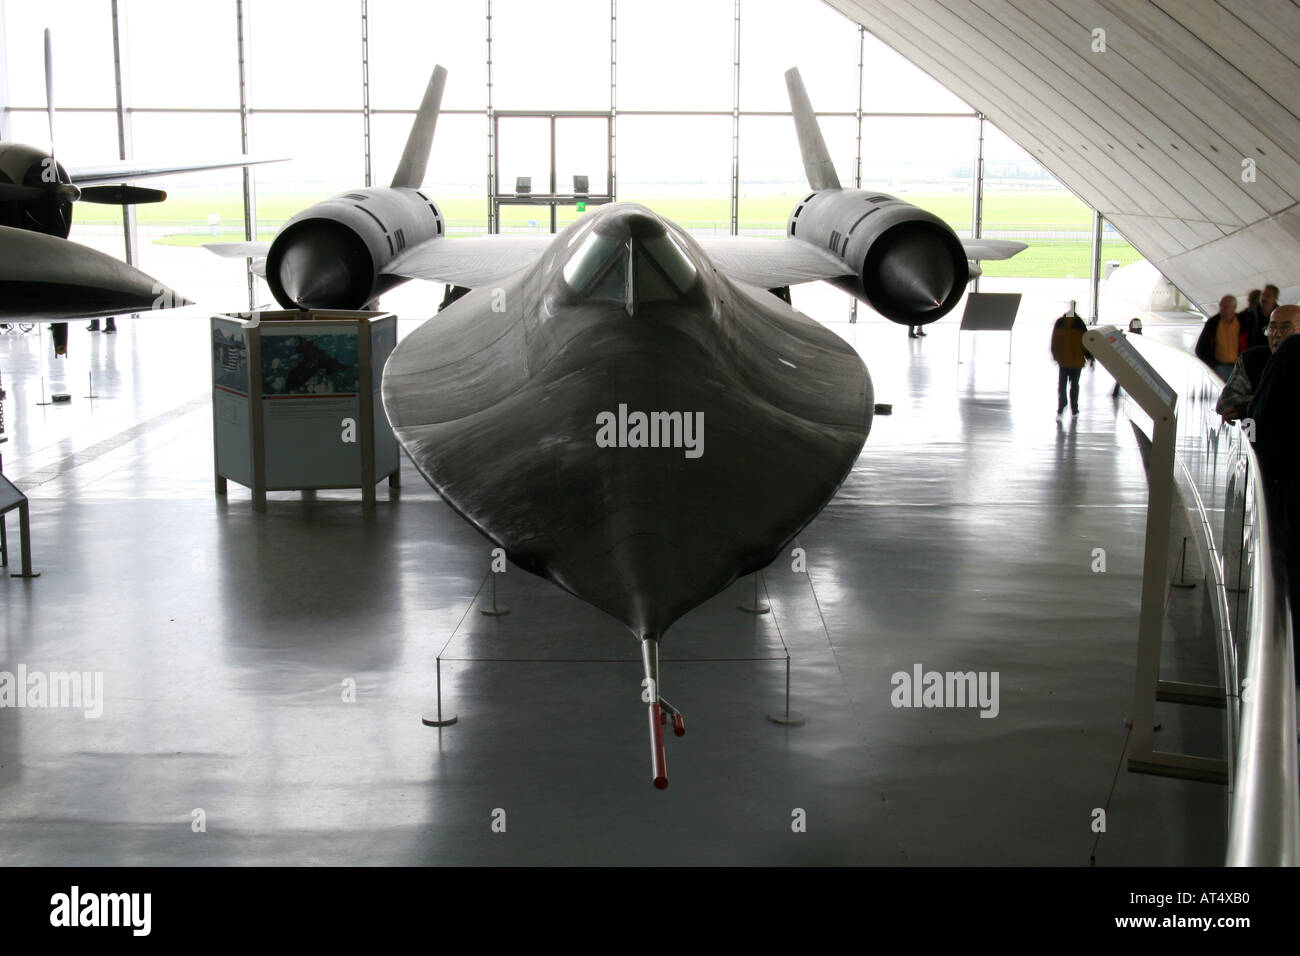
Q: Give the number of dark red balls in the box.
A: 0